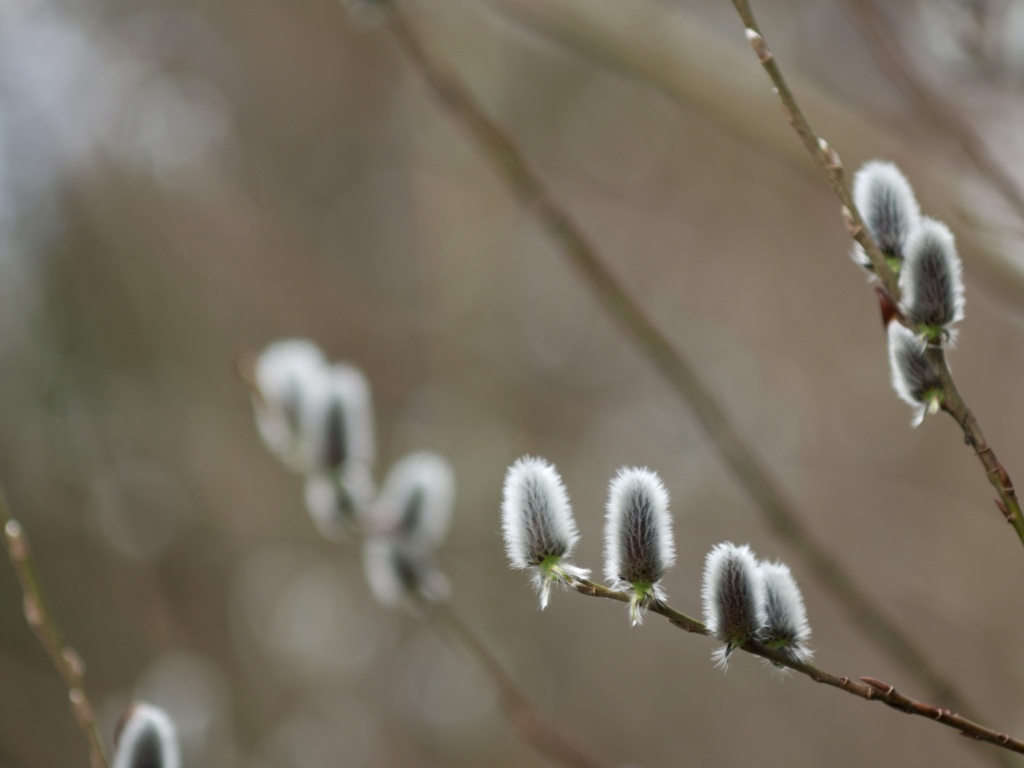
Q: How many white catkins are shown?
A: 13